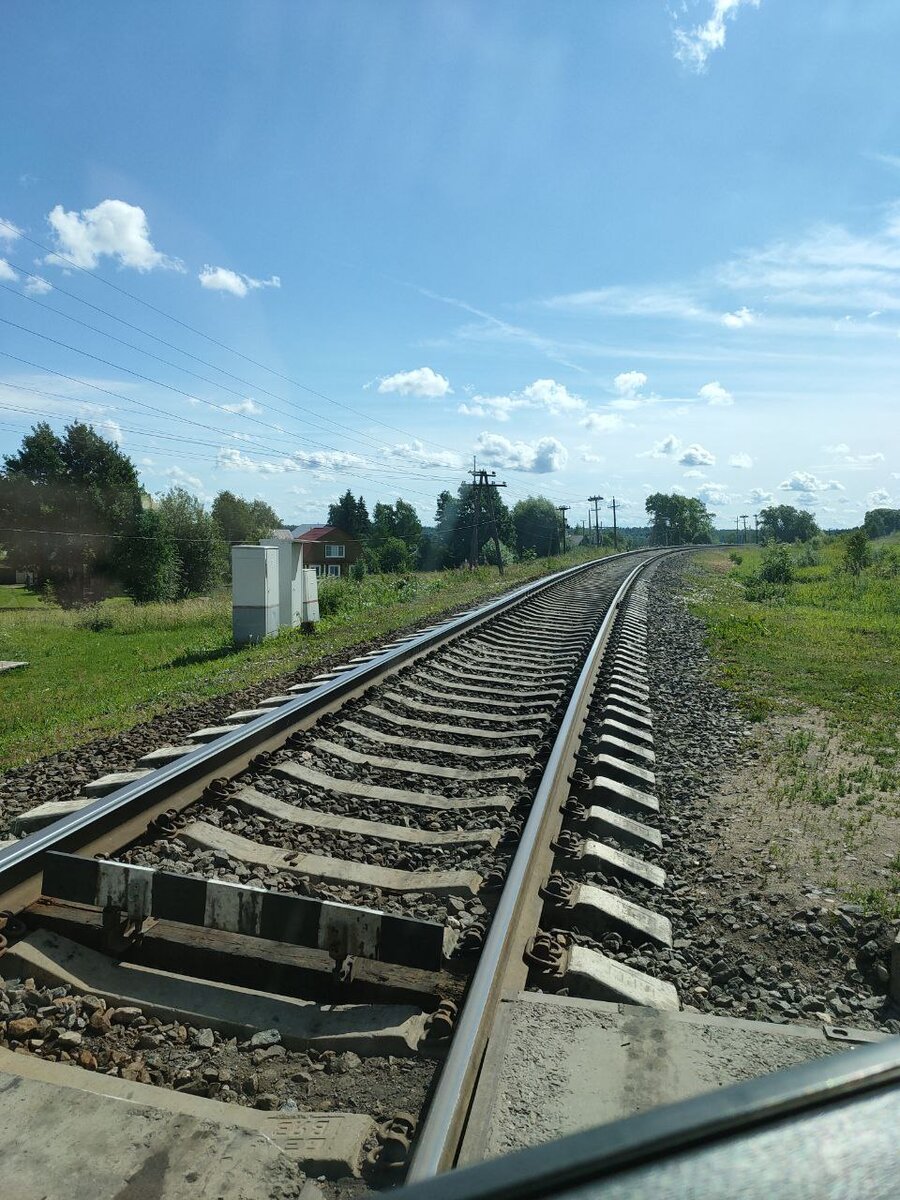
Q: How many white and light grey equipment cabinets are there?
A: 3